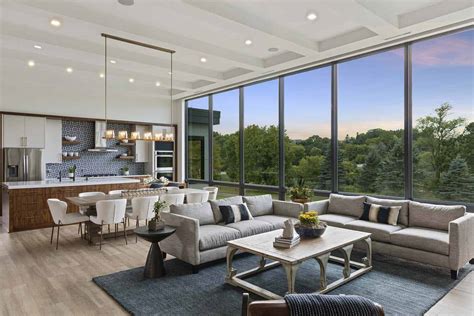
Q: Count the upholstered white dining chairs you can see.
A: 10